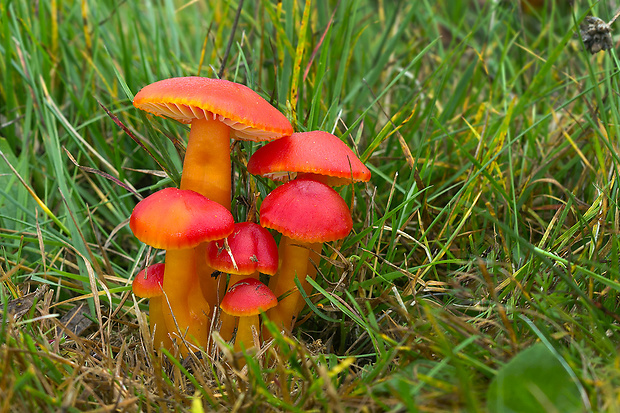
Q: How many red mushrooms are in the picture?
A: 7